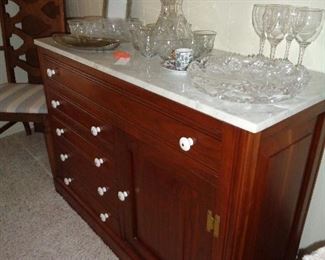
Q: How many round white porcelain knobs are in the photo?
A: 11